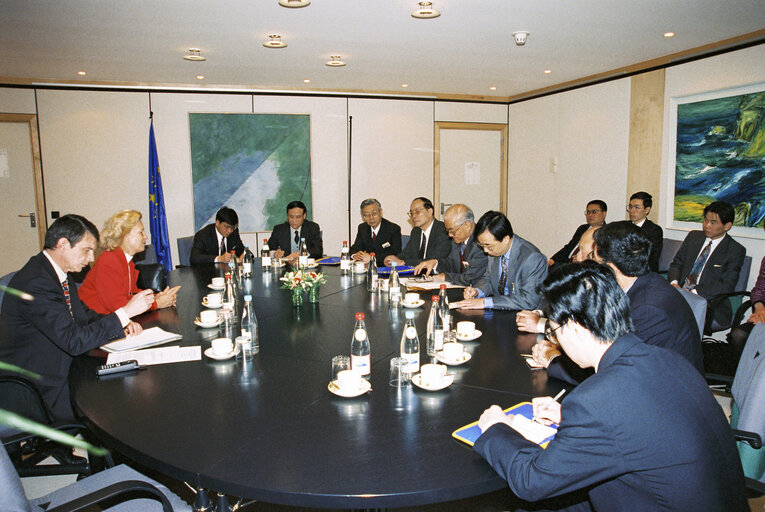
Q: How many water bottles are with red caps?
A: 8